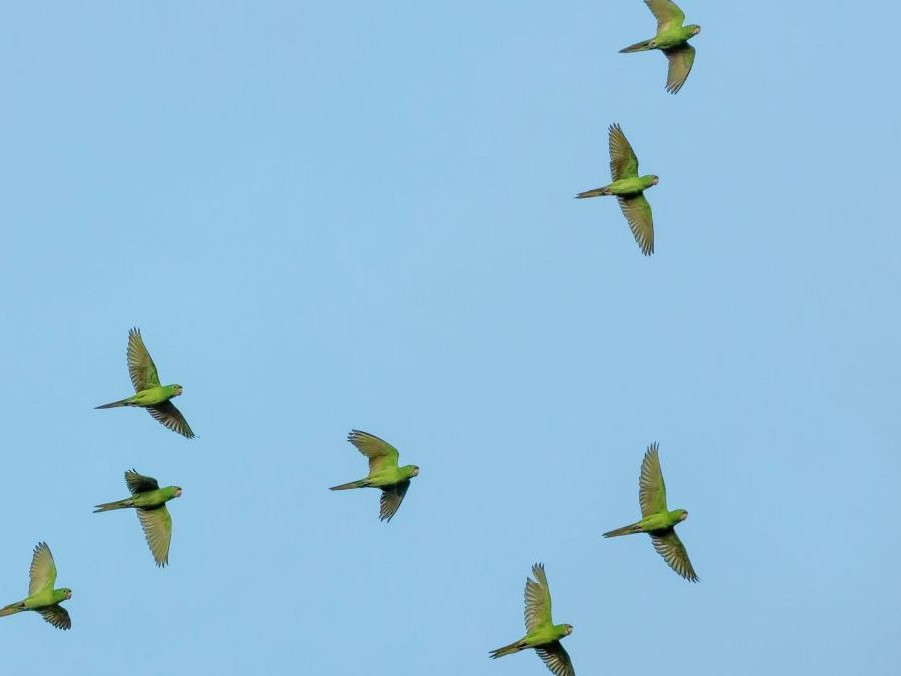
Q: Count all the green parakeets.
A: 8